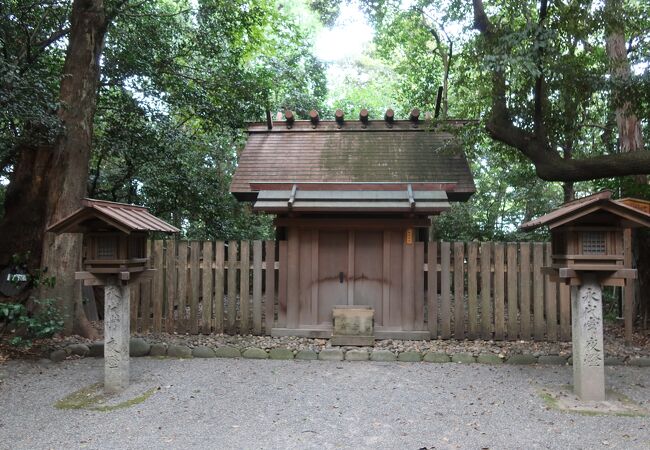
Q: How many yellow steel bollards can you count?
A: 0